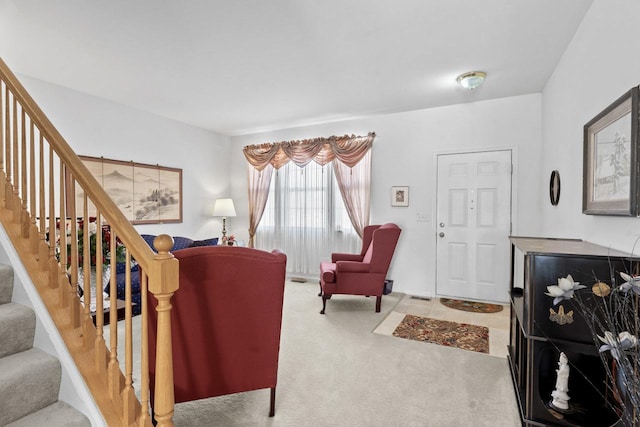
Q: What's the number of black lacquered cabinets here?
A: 1